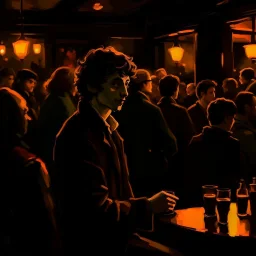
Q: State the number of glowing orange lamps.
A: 5